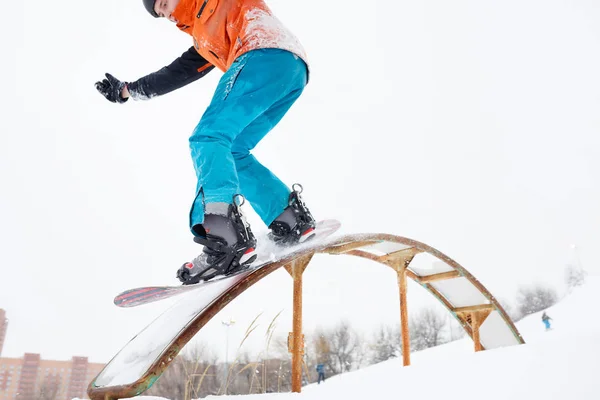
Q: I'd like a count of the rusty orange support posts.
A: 3